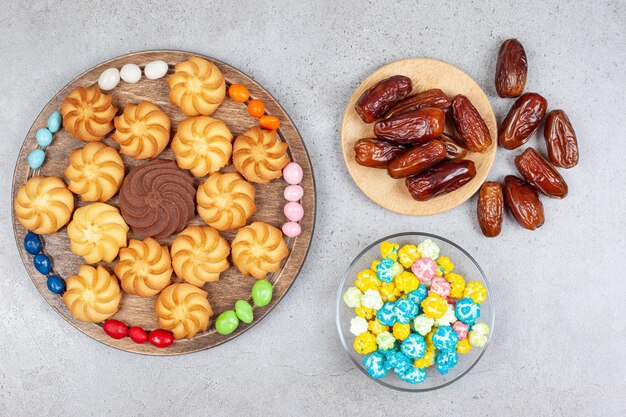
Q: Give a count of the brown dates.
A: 14